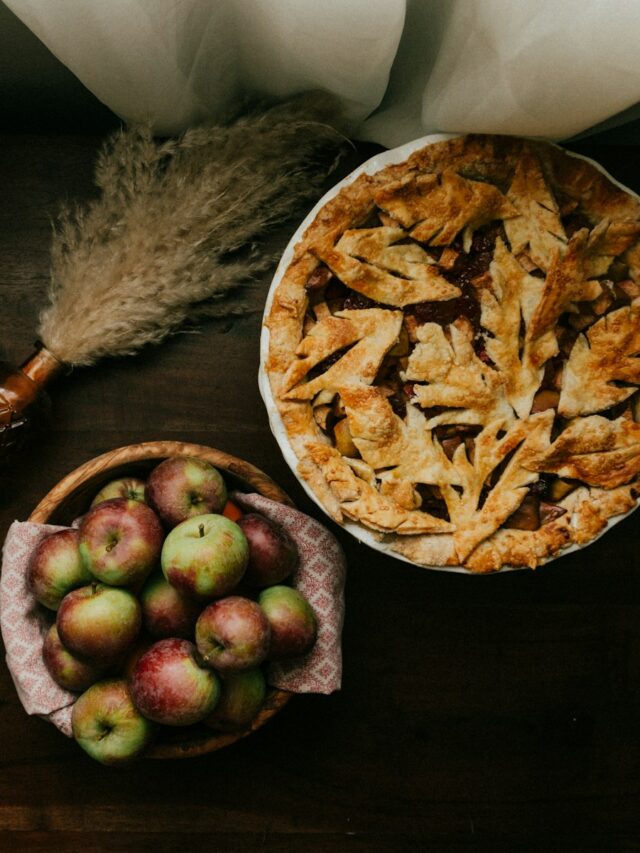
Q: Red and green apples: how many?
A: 14